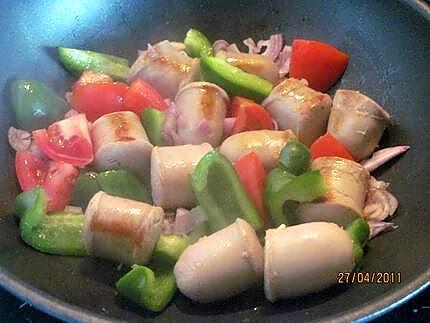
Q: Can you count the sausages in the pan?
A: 12